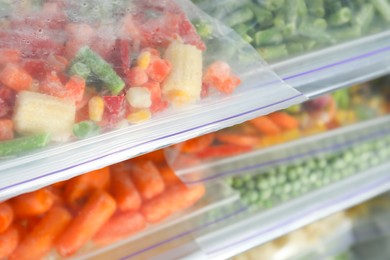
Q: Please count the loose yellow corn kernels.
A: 4